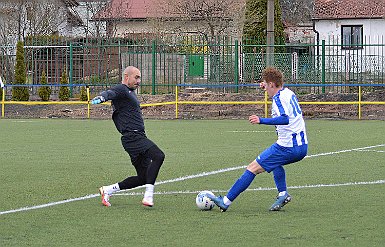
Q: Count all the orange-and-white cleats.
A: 2